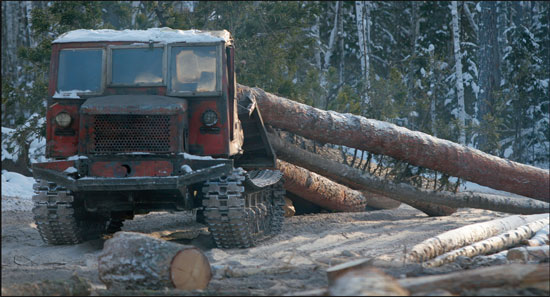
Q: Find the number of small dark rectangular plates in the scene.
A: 2